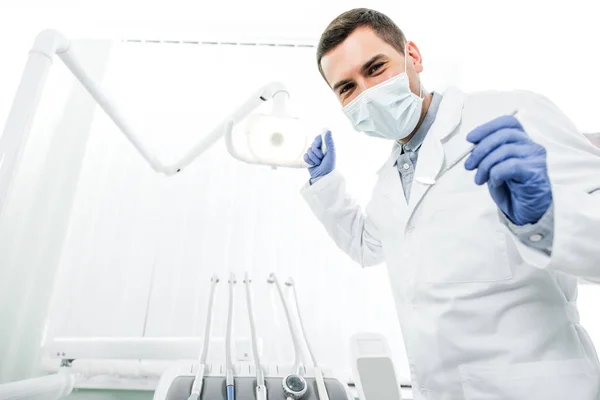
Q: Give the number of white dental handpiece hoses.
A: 5